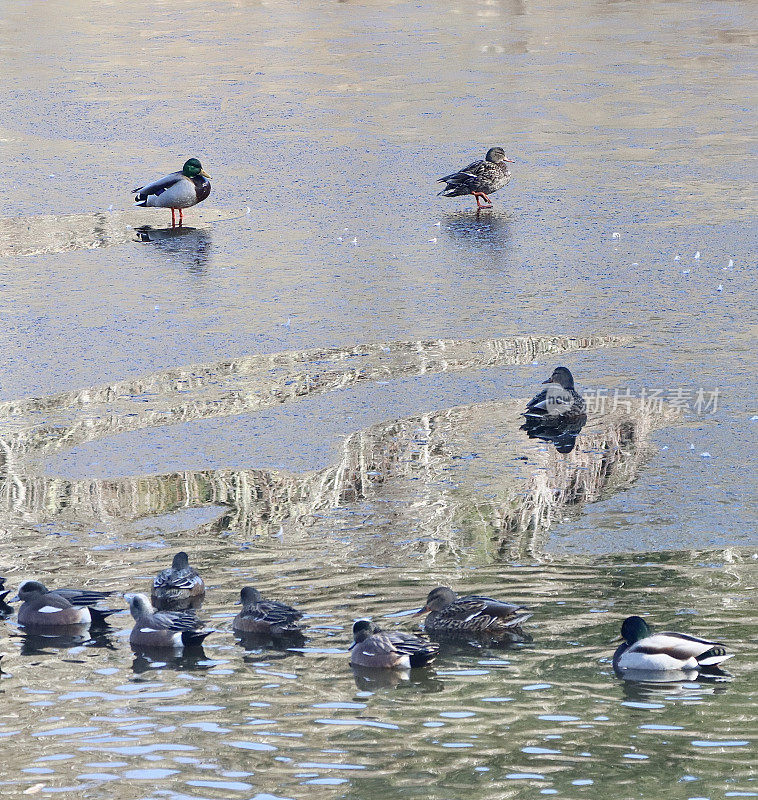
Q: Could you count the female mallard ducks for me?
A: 3